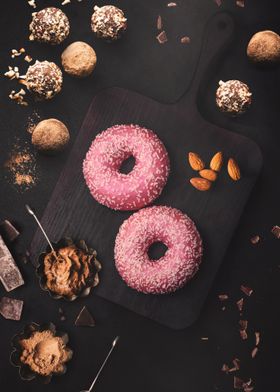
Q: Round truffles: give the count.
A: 7